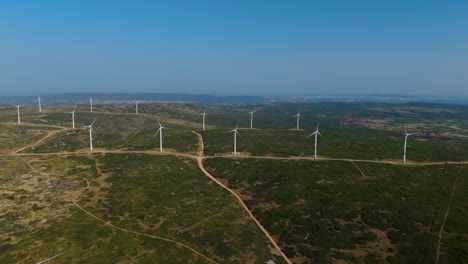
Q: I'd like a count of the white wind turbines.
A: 13